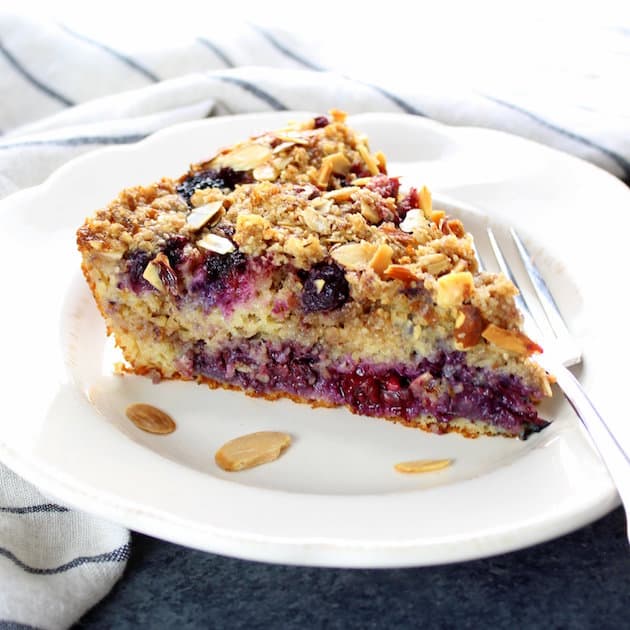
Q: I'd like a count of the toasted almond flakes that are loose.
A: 3